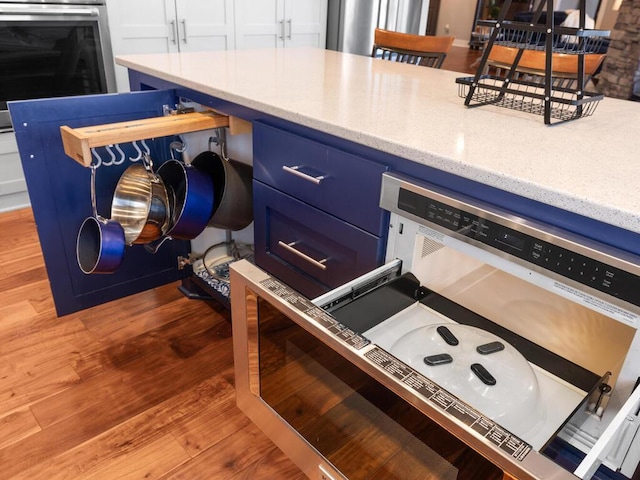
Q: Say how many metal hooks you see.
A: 7